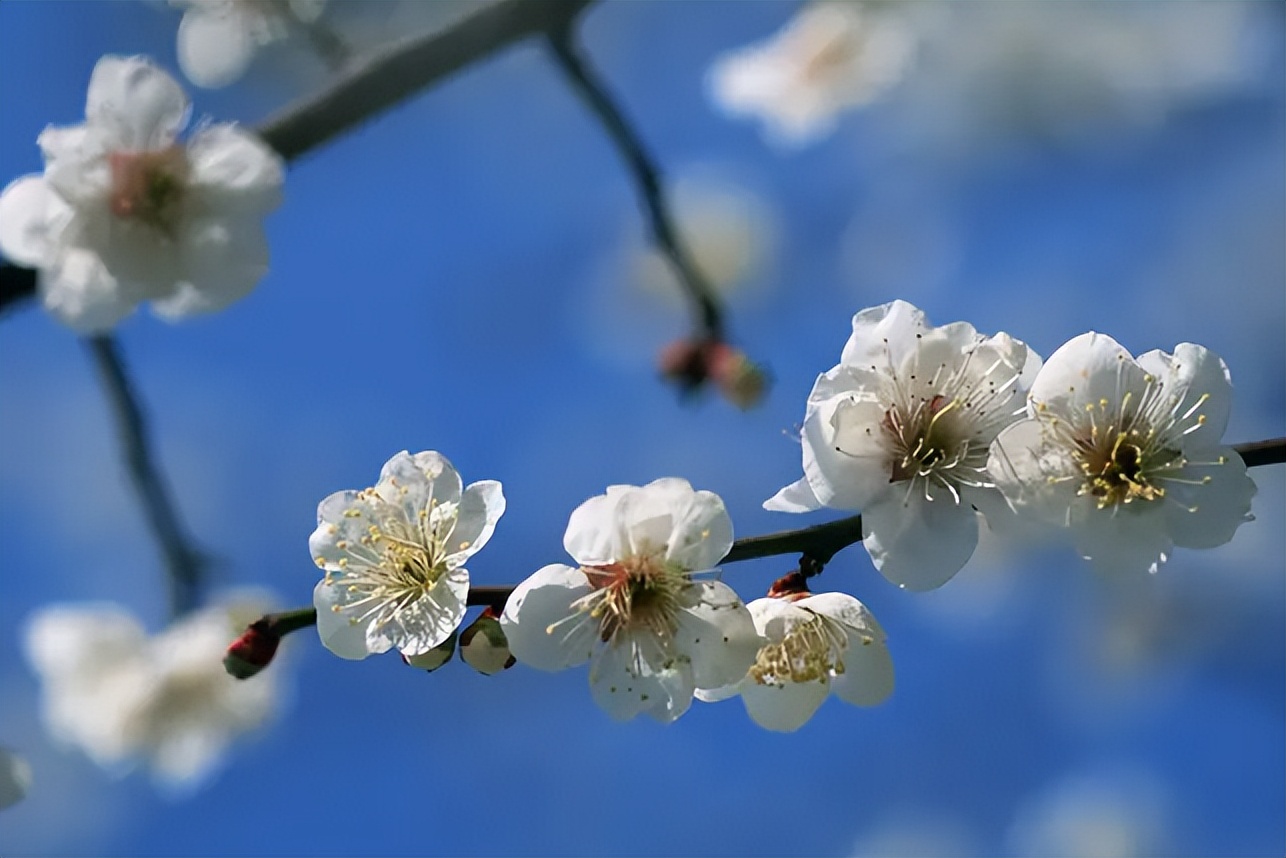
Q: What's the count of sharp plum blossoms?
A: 5